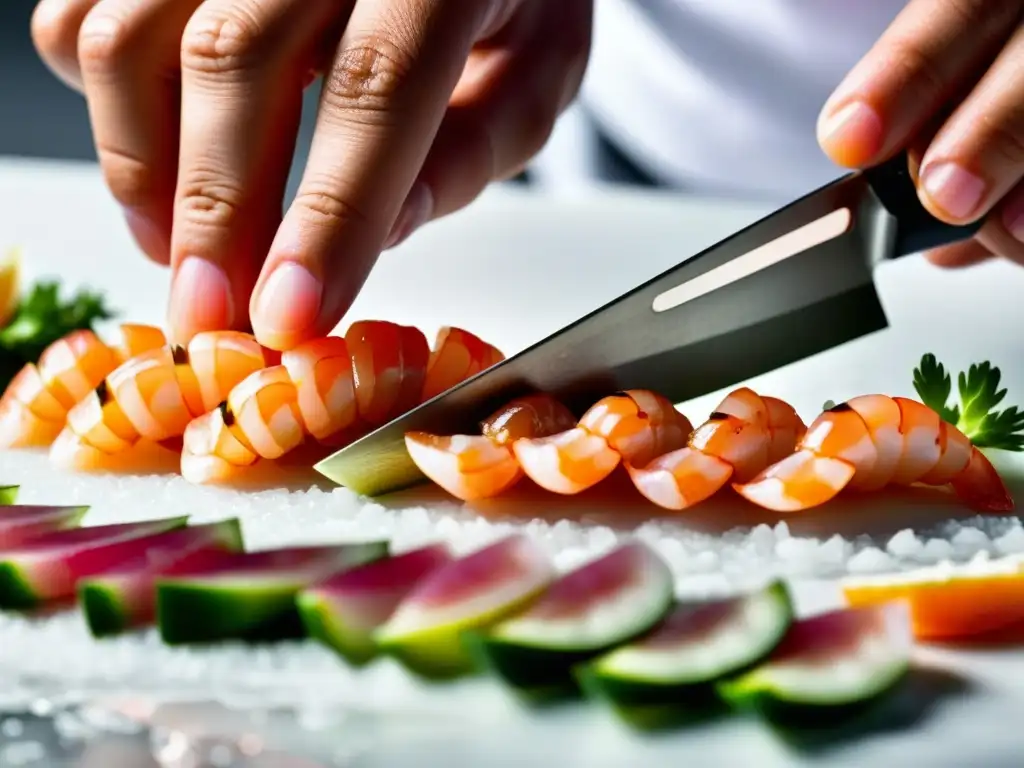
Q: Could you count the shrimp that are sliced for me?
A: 4